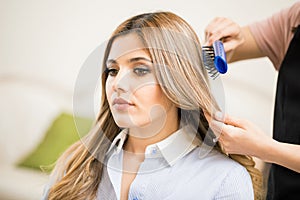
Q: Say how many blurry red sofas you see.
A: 0